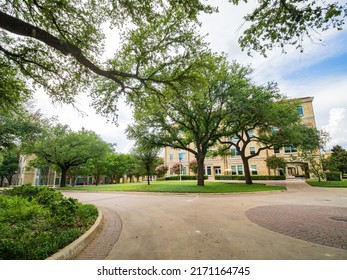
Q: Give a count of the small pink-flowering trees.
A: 3